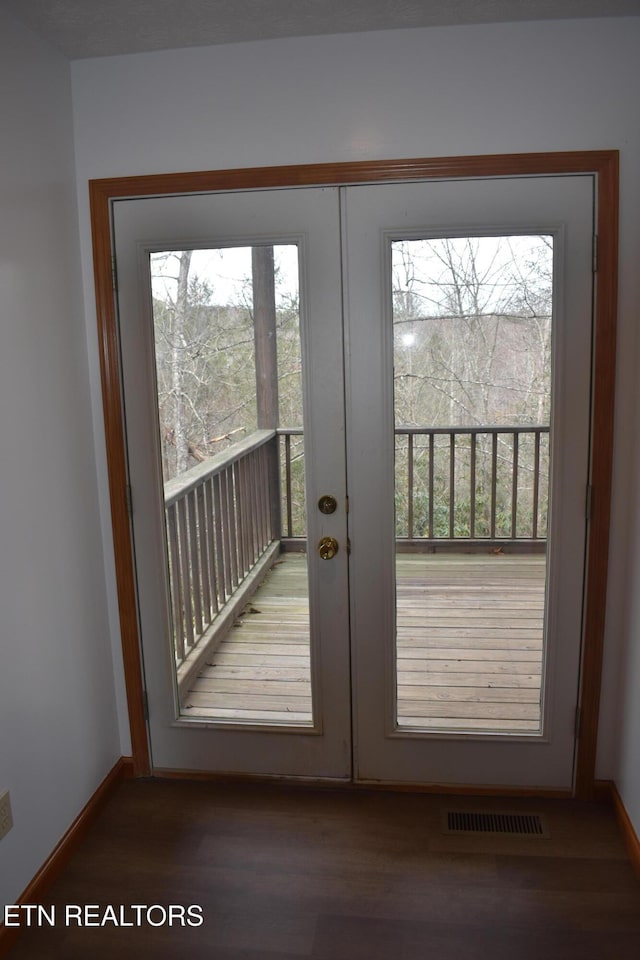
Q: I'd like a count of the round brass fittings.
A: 2